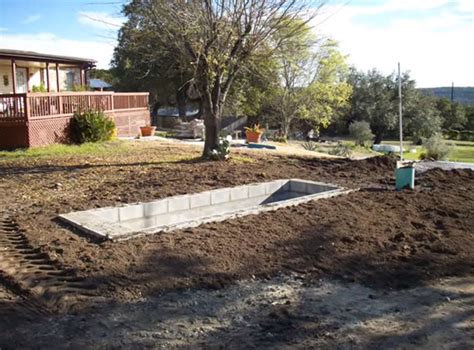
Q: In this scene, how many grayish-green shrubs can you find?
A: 2